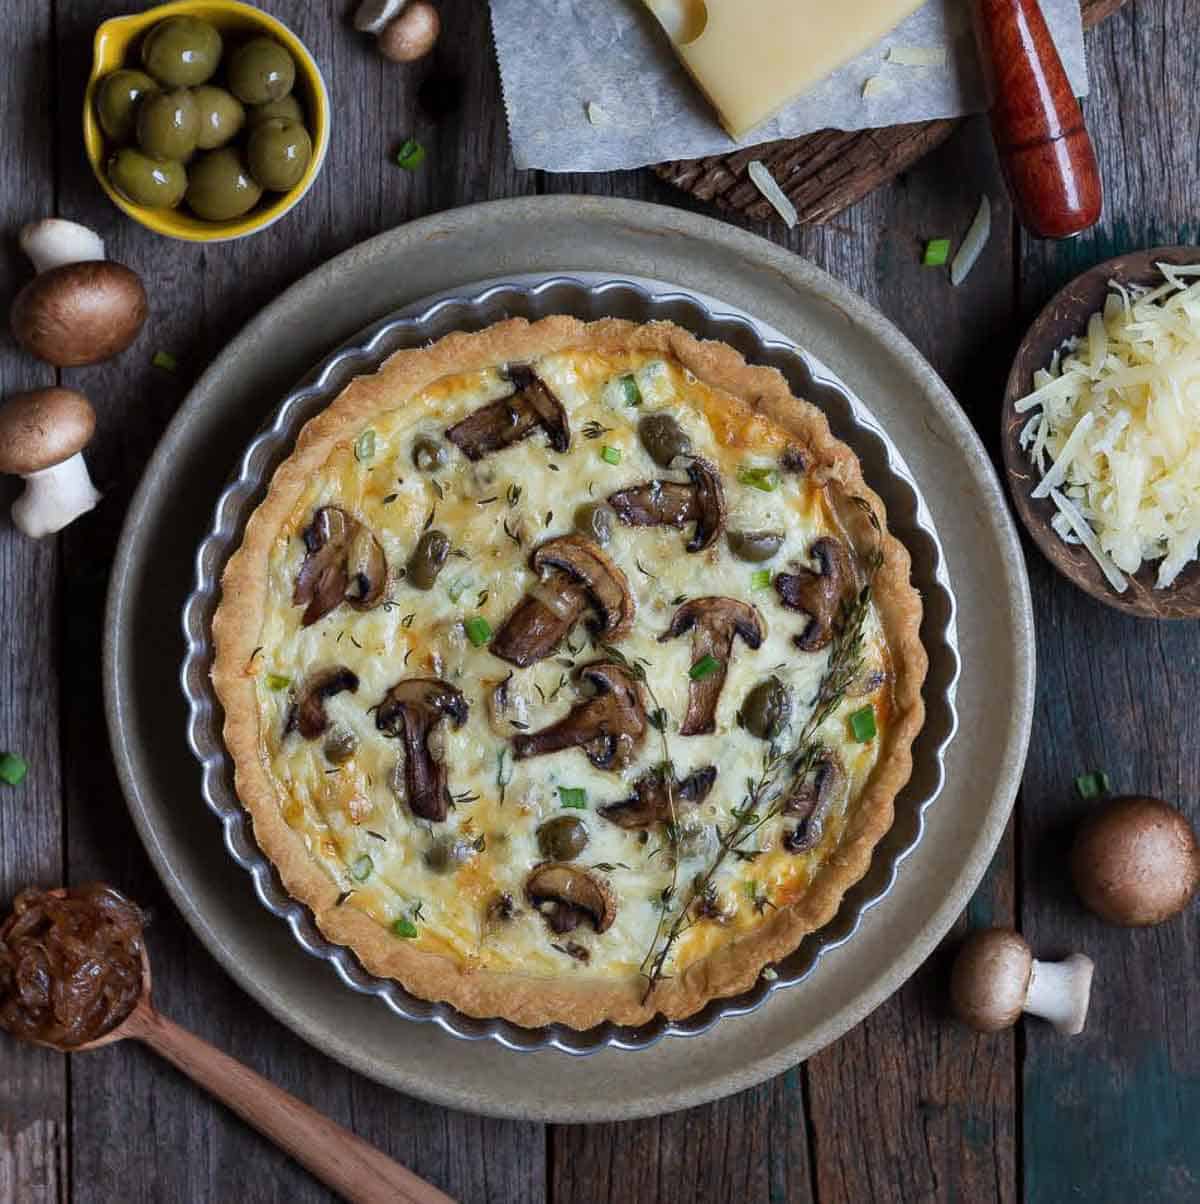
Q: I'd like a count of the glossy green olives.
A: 9